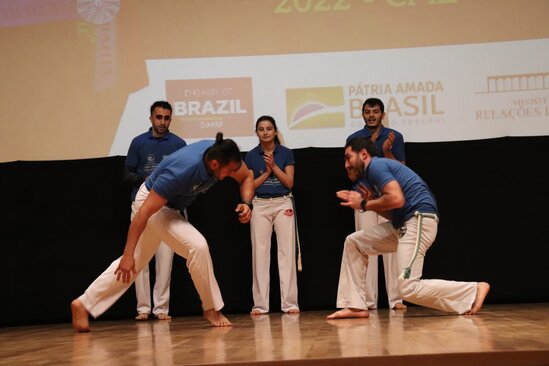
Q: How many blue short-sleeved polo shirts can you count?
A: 5